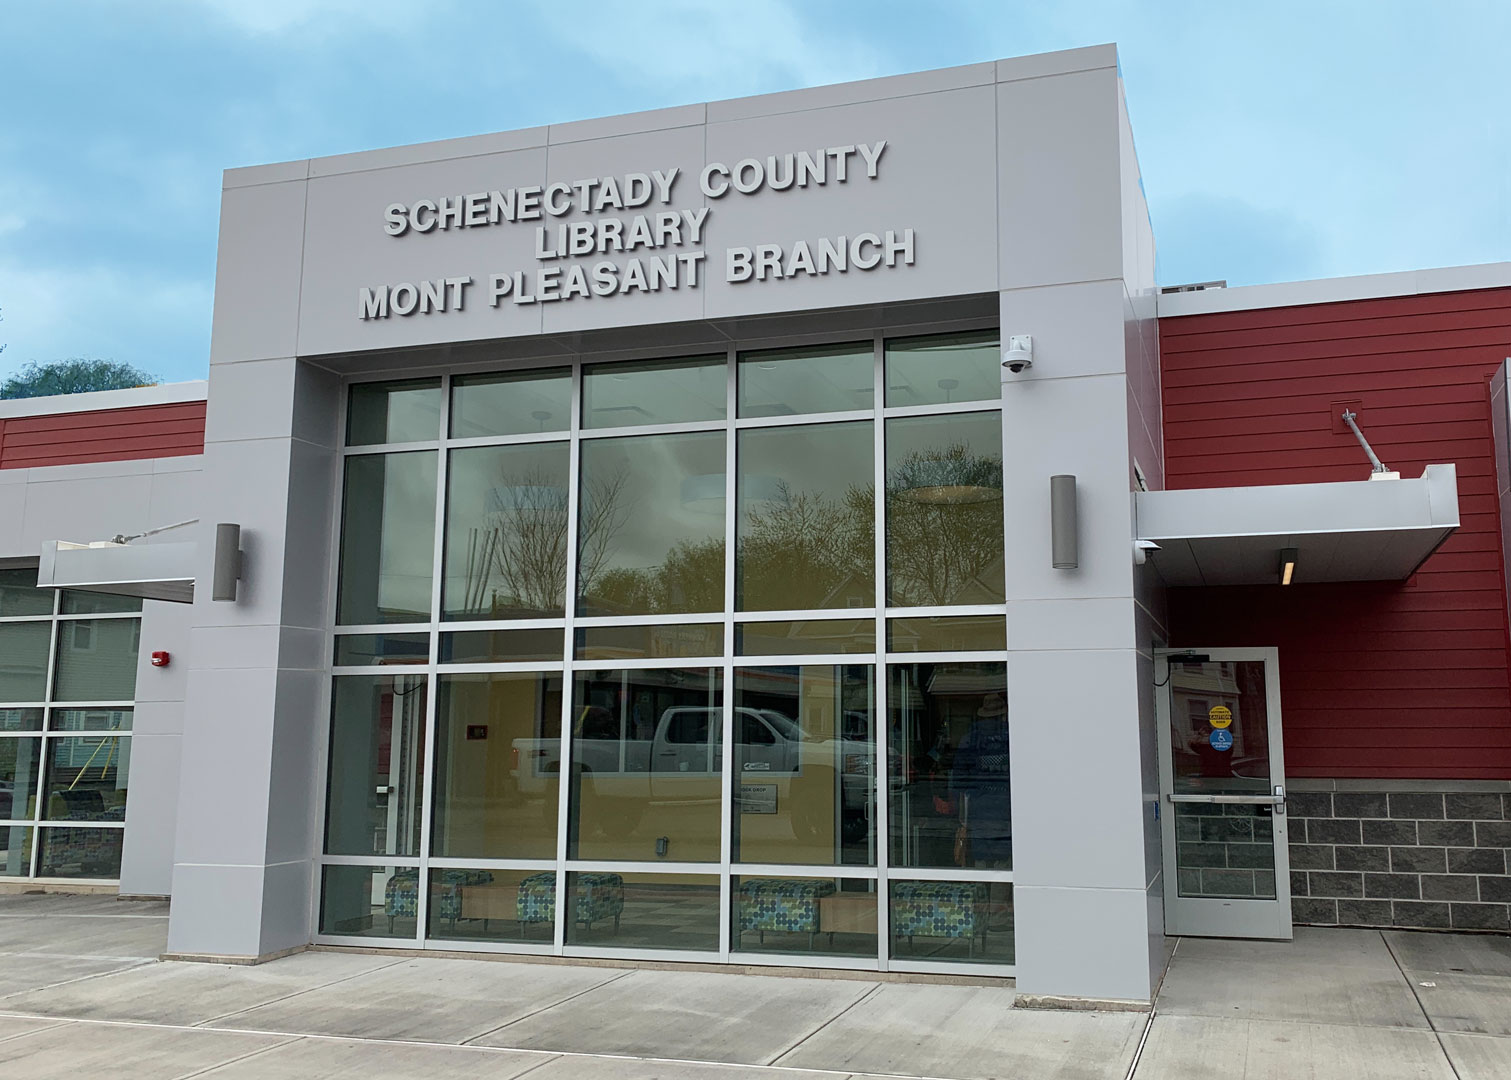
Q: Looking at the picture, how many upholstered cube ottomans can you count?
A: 4